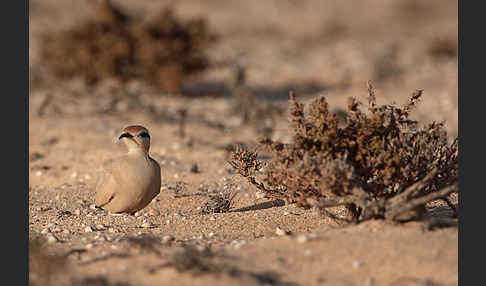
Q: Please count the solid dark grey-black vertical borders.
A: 2